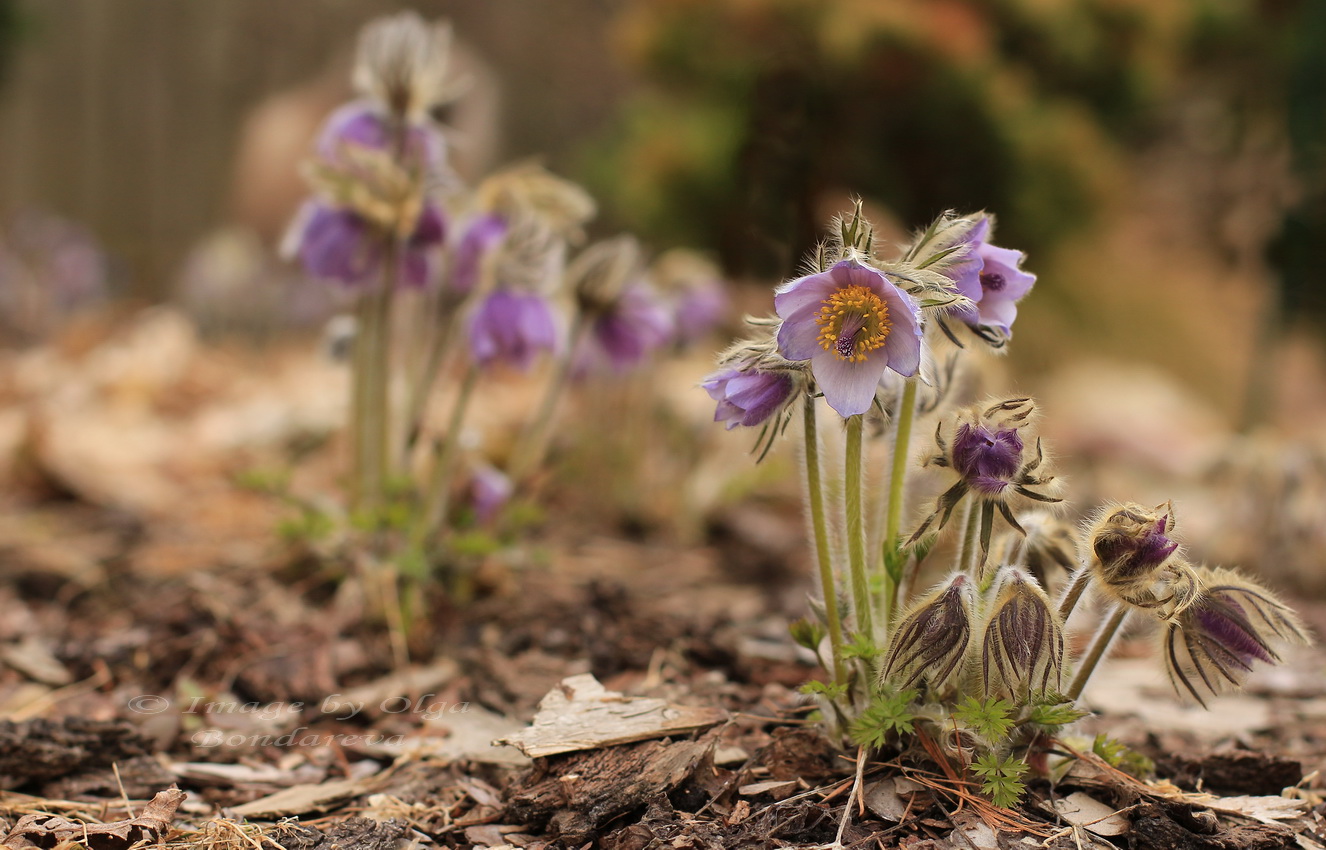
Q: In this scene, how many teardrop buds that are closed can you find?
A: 2